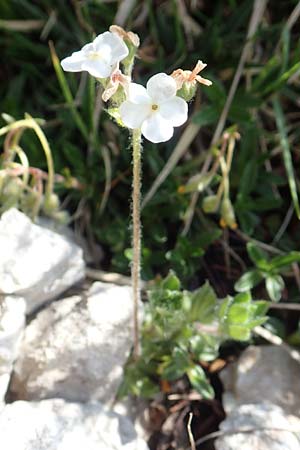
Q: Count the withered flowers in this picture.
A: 3